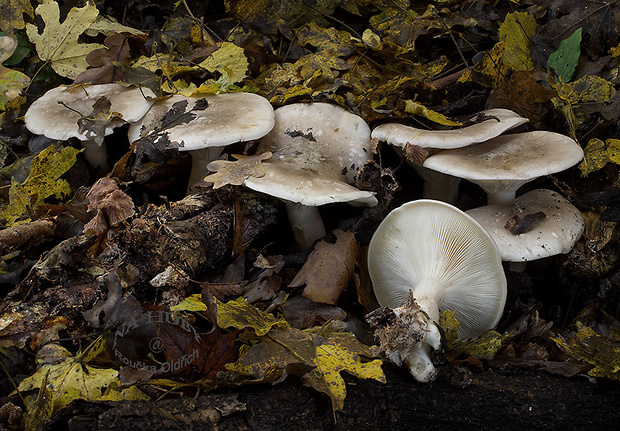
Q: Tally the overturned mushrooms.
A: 1